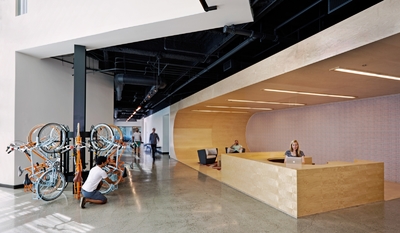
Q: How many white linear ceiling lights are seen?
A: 5